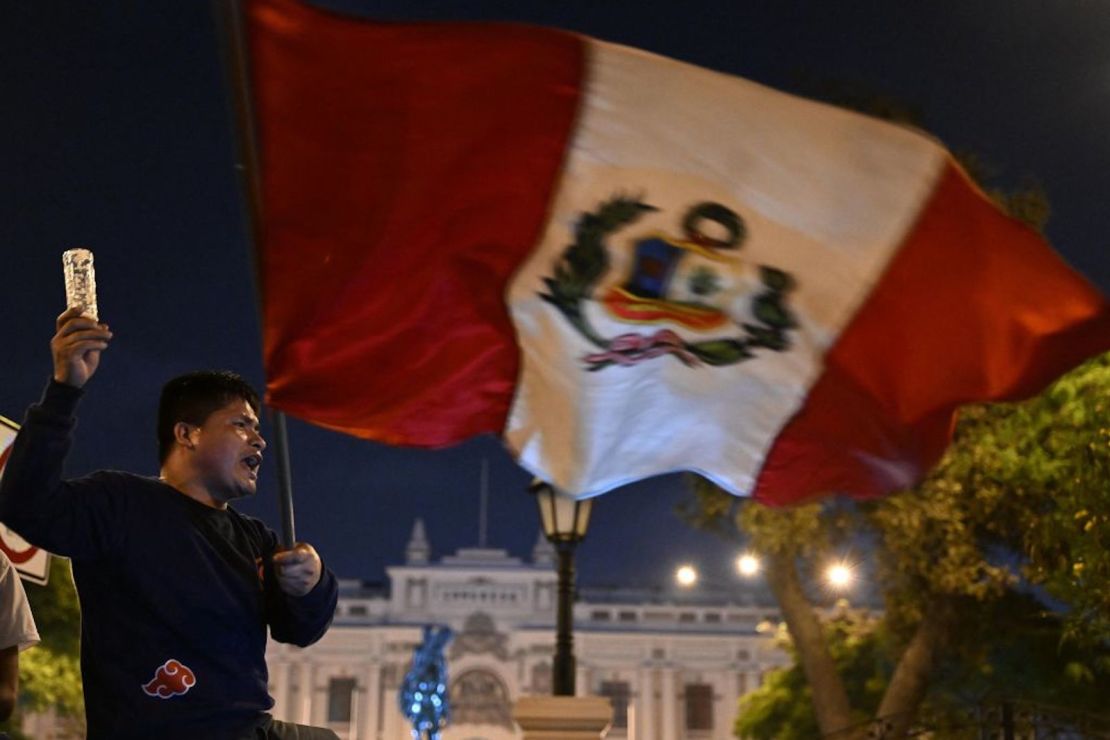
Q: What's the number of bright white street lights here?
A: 3